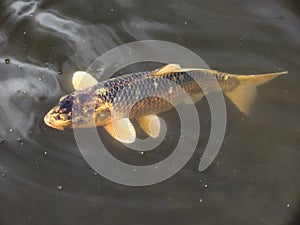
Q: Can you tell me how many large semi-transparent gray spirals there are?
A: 1